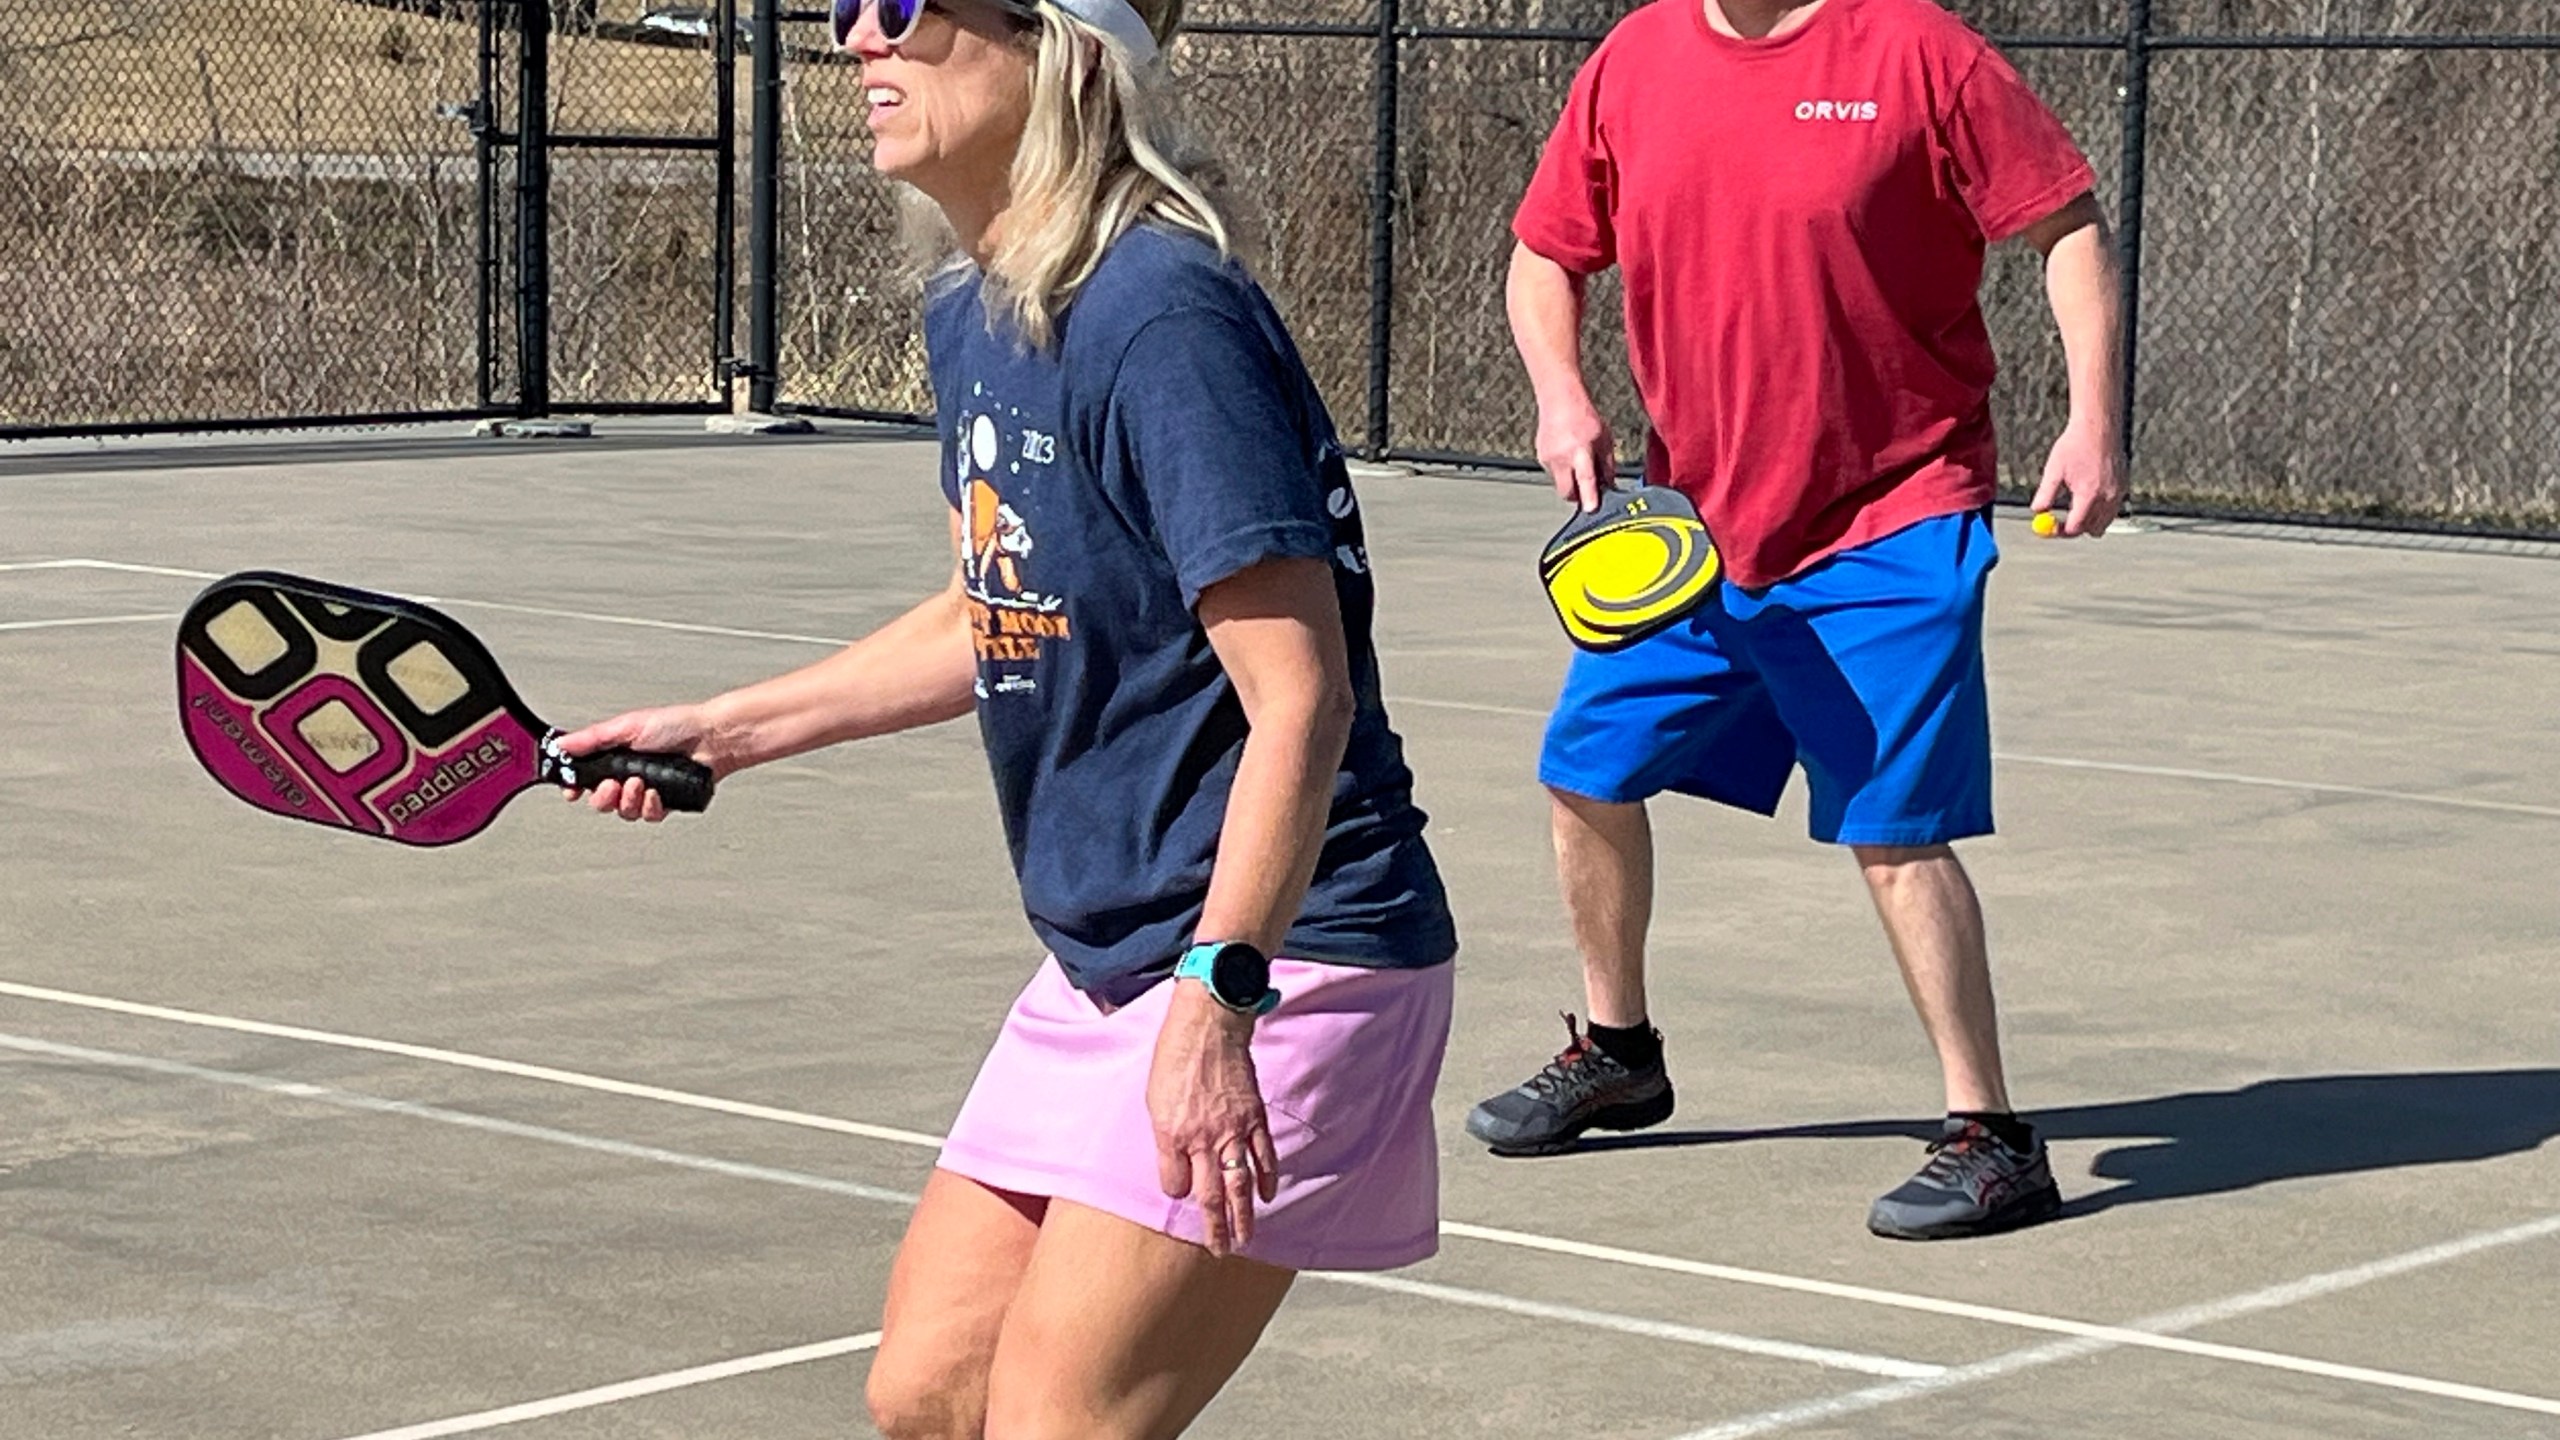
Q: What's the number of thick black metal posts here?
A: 4